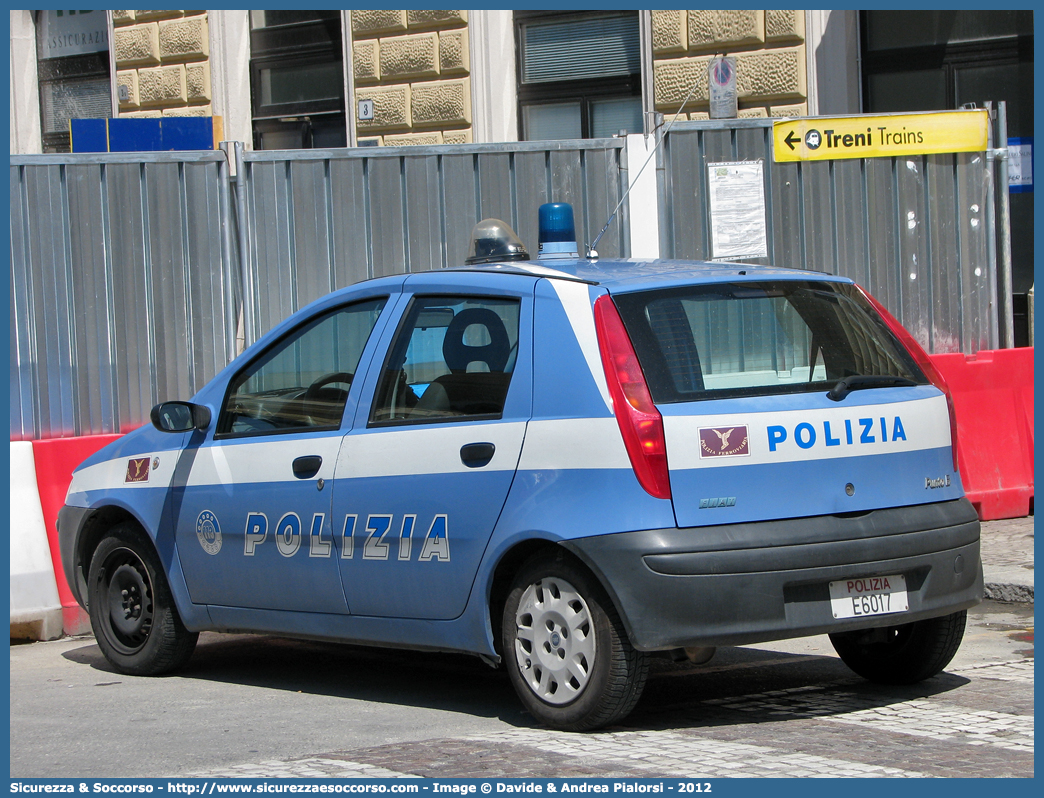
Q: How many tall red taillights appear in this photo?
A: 2